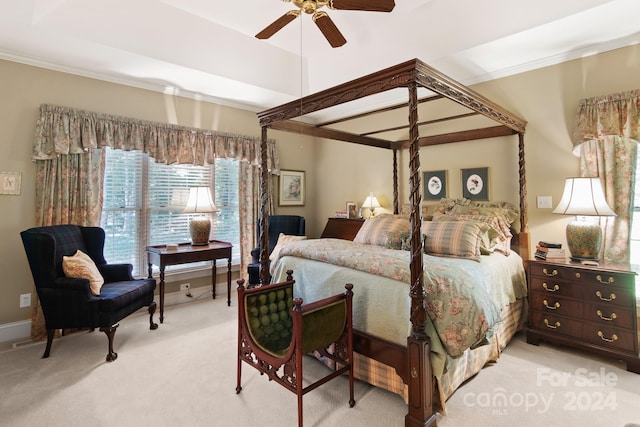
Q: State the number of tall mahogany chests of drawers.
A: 1